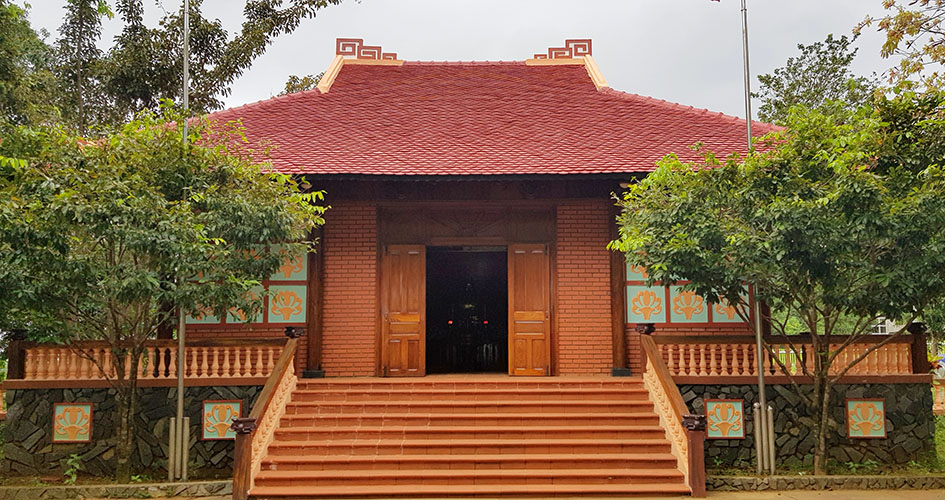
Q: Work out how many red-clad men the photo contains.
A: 0